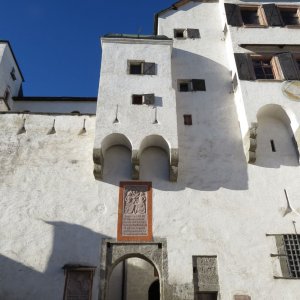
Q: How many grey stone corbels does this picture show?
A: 4